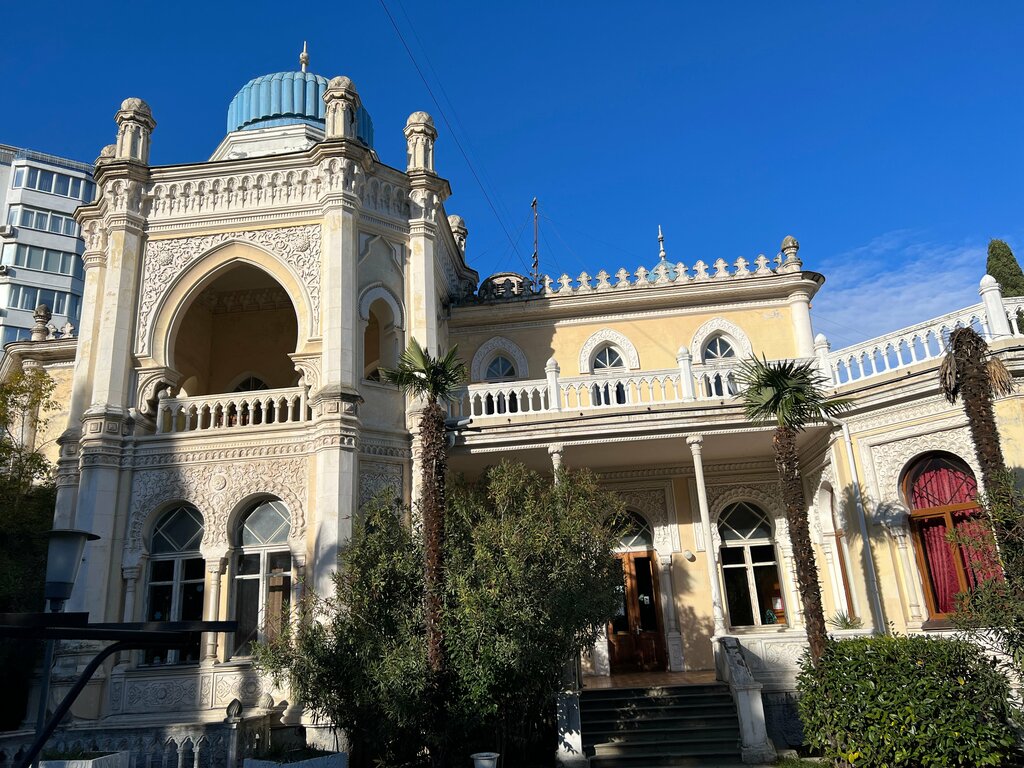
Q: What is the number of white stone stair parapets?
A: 2